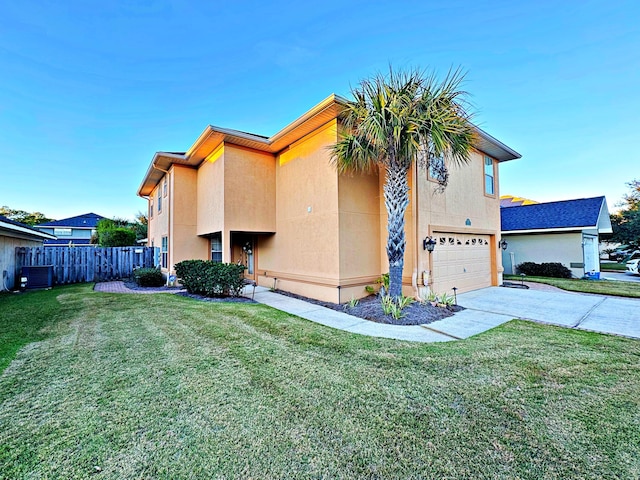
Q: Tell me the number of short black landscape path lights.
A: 5